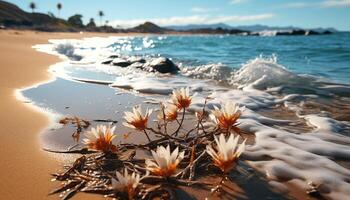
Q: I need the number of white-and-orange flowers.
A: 8